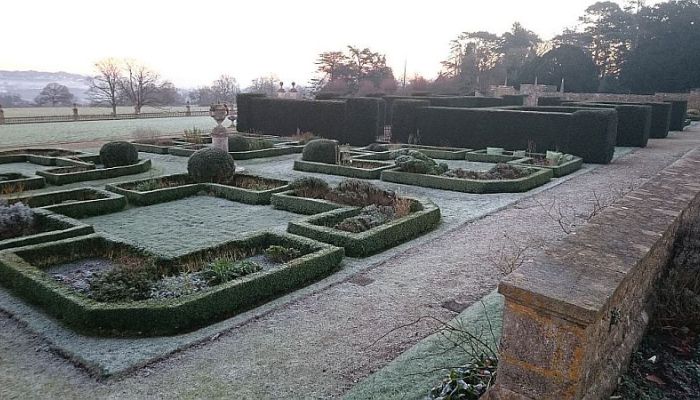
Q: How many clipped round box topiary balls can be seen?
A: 4